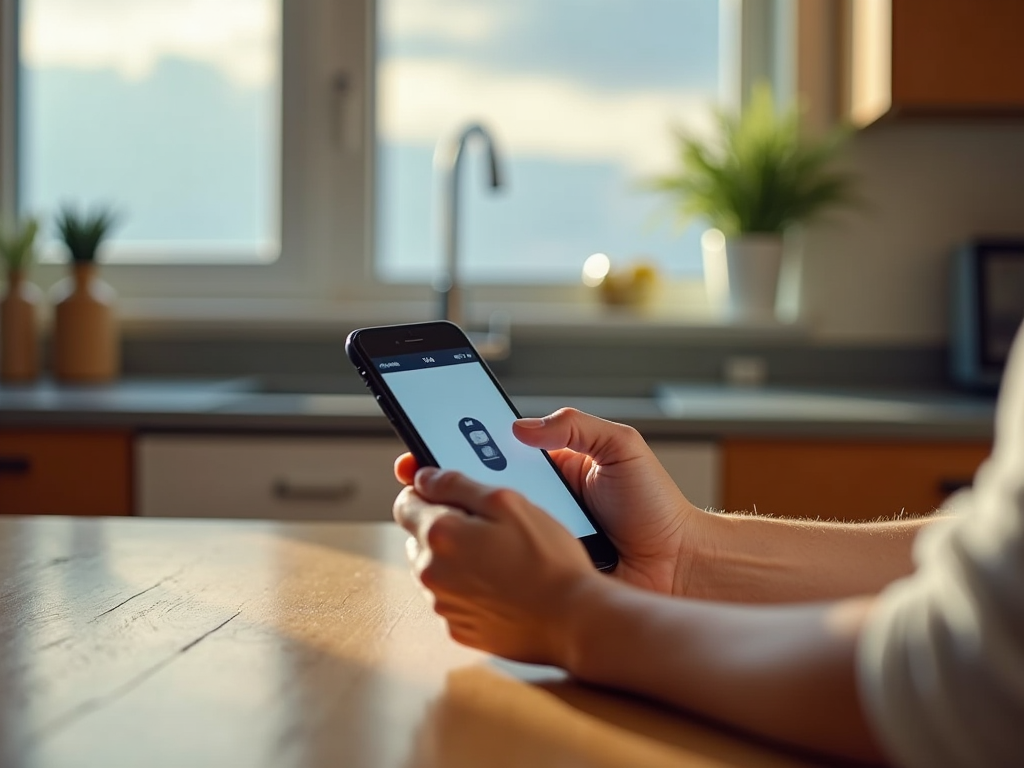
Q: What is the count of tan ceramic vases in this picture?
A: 2